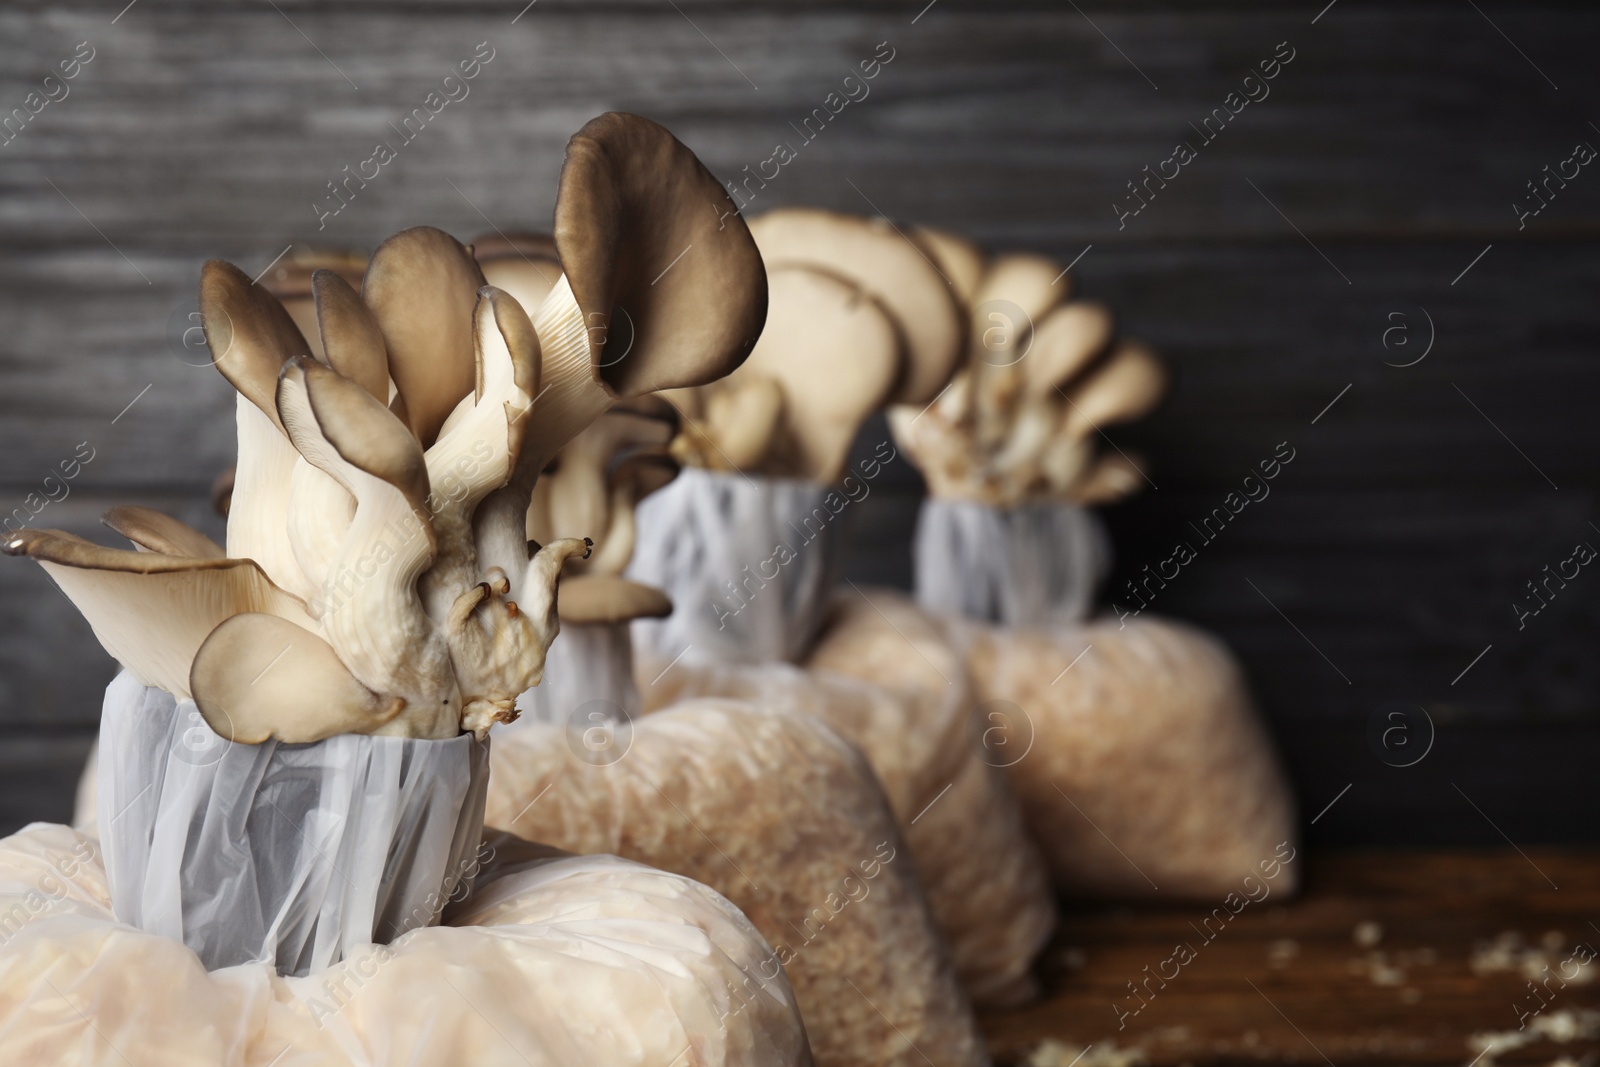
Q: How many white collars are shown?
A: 4